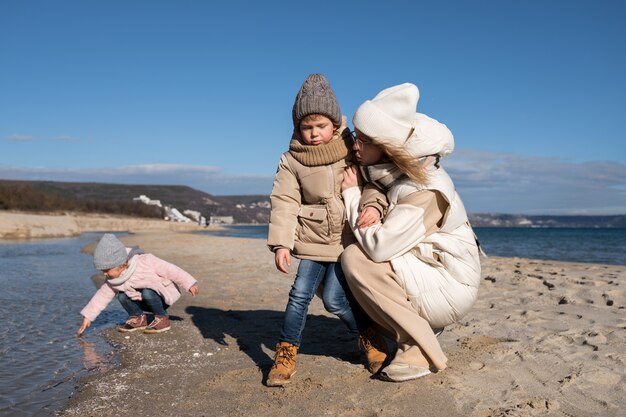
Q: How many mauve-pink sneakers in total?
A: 2